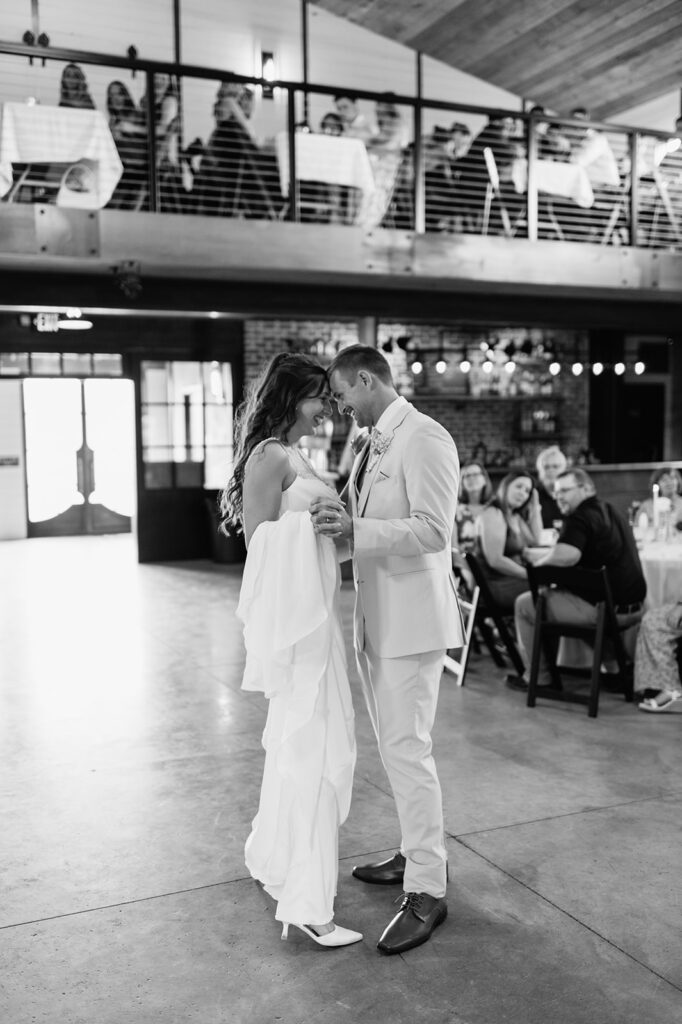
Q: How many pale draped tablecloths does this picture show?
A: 4